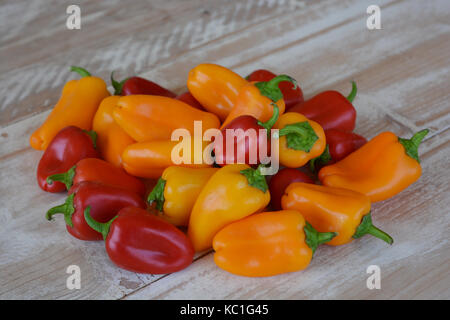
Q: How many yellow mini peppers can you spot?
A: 2